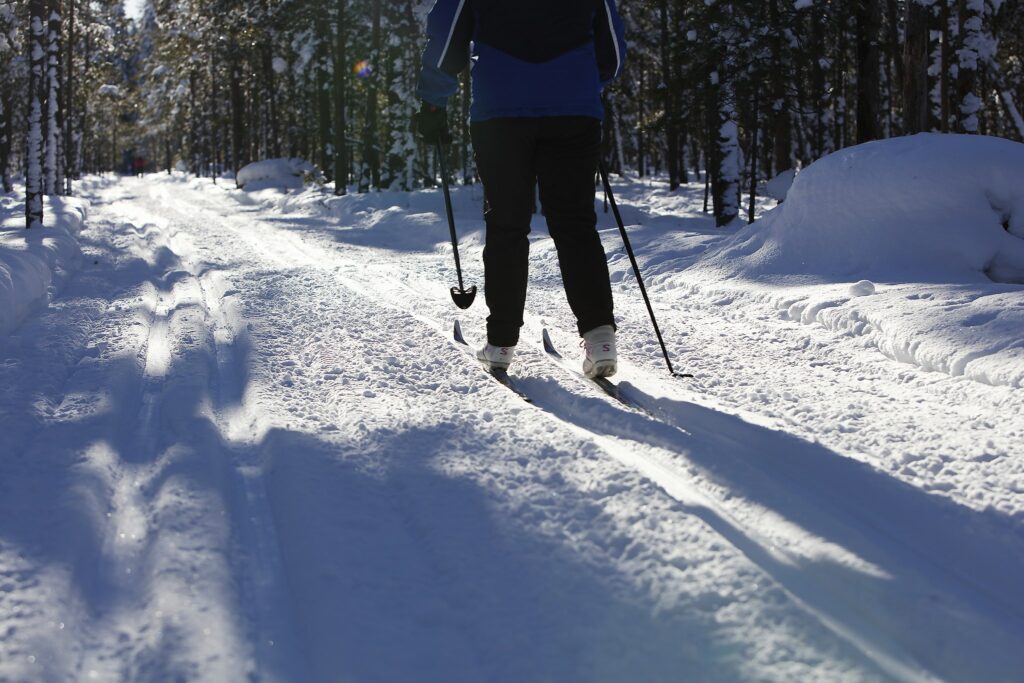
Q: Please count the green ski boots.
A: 0